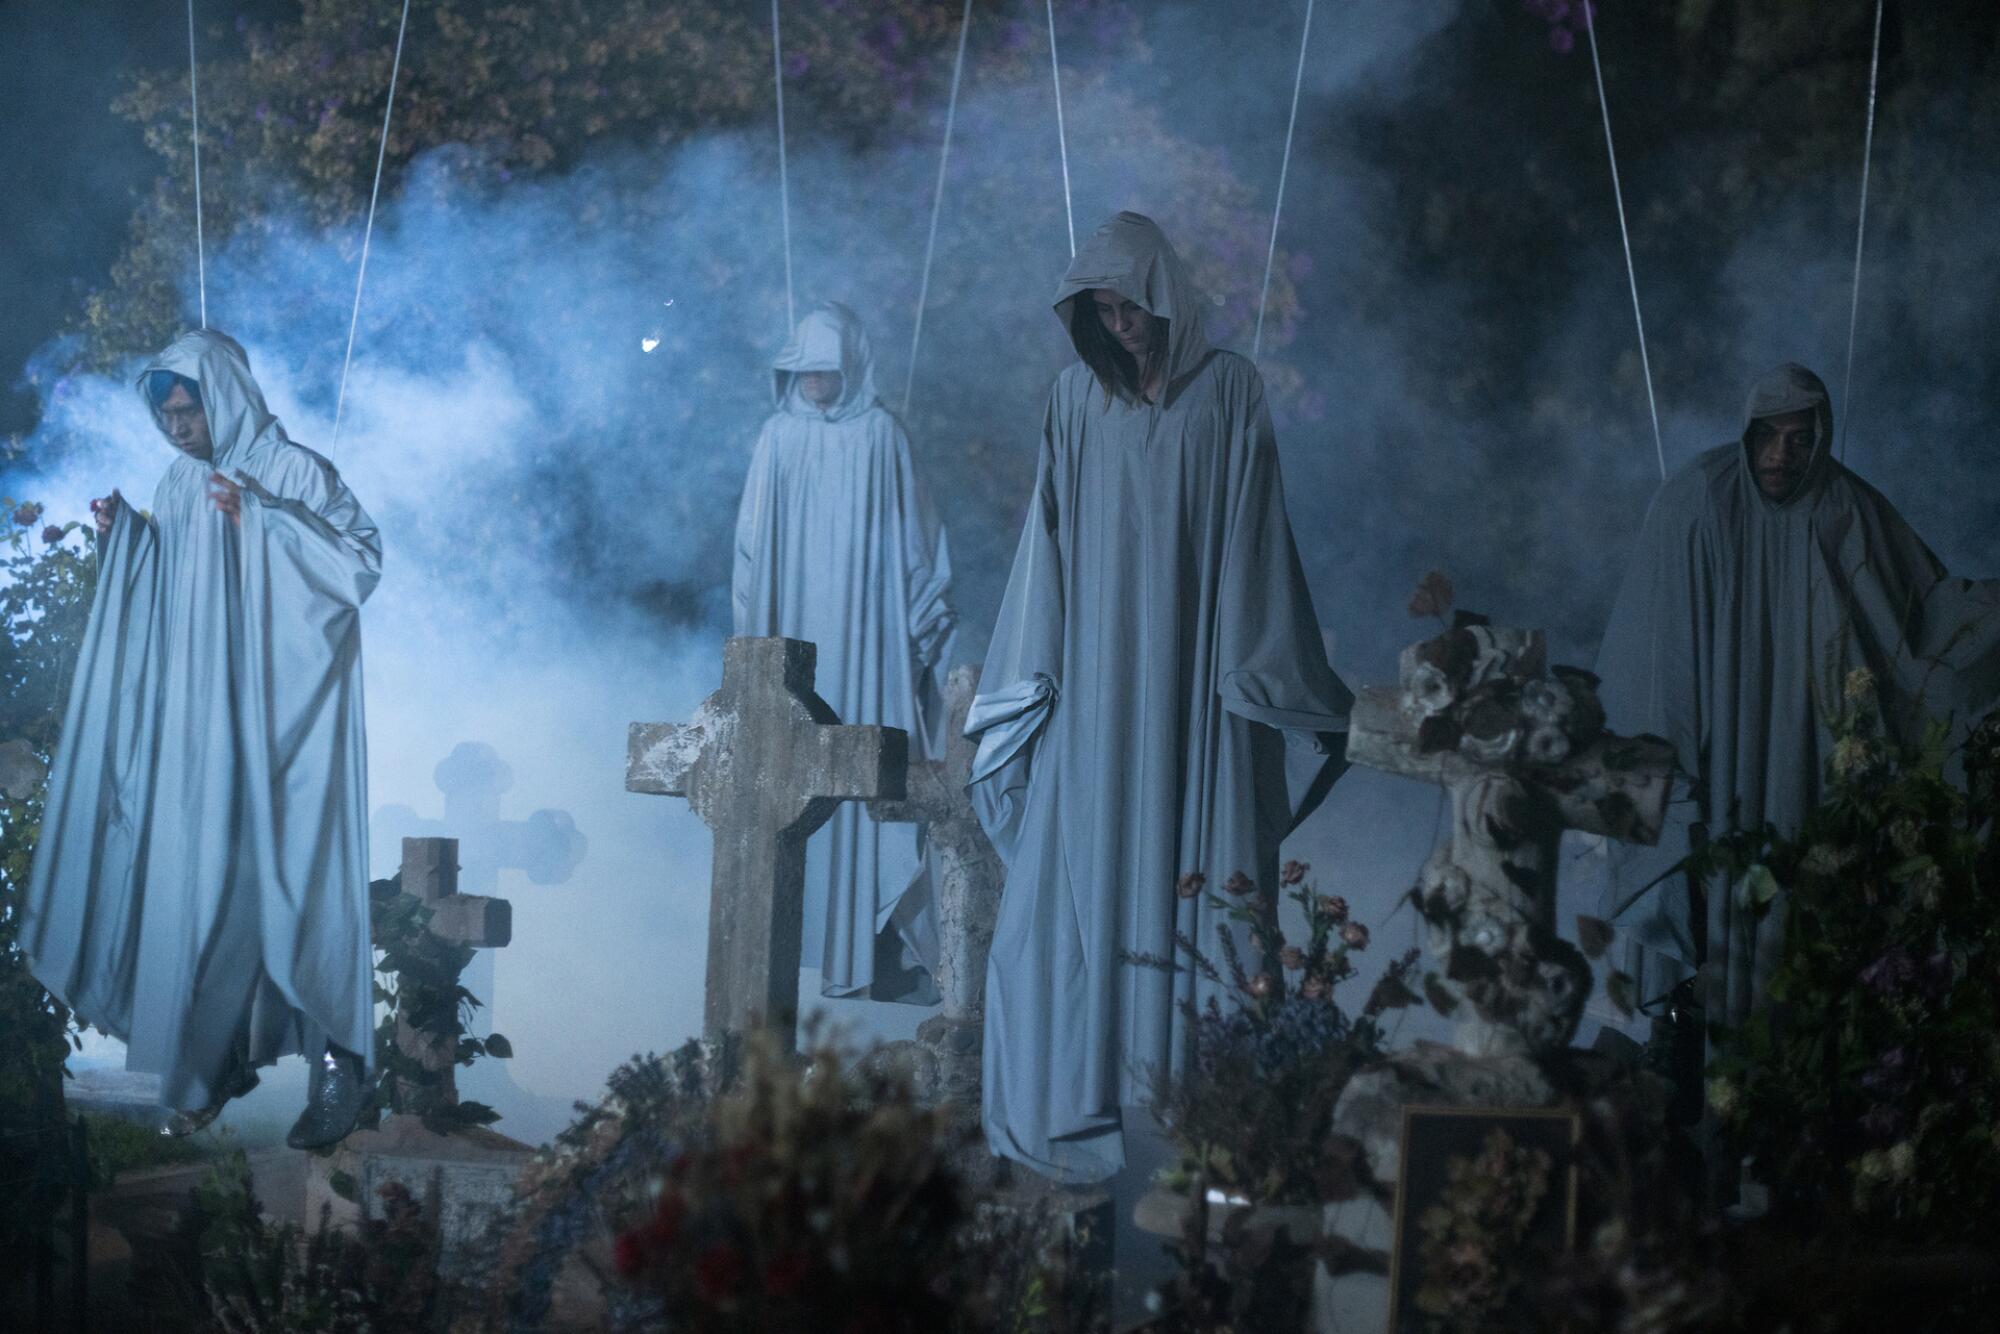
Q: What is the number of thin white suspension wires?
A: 8